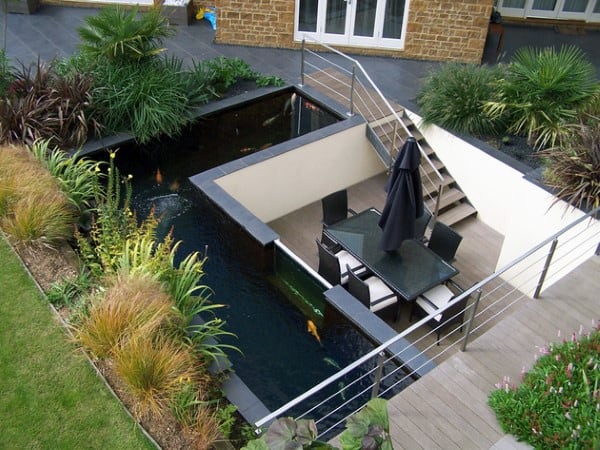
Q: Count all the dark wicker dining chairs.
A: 6